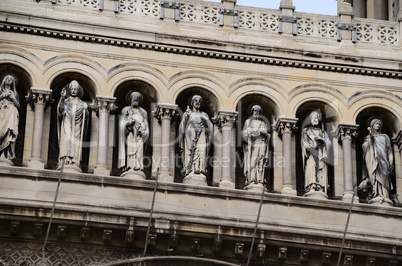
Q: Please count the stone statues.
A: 7